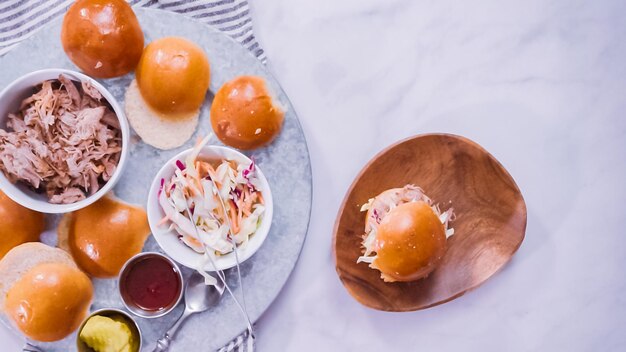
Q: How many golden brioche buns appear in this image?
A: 7